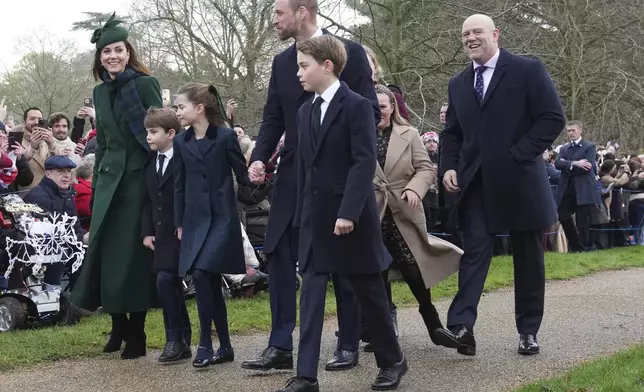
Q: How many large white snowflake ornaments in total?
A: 1